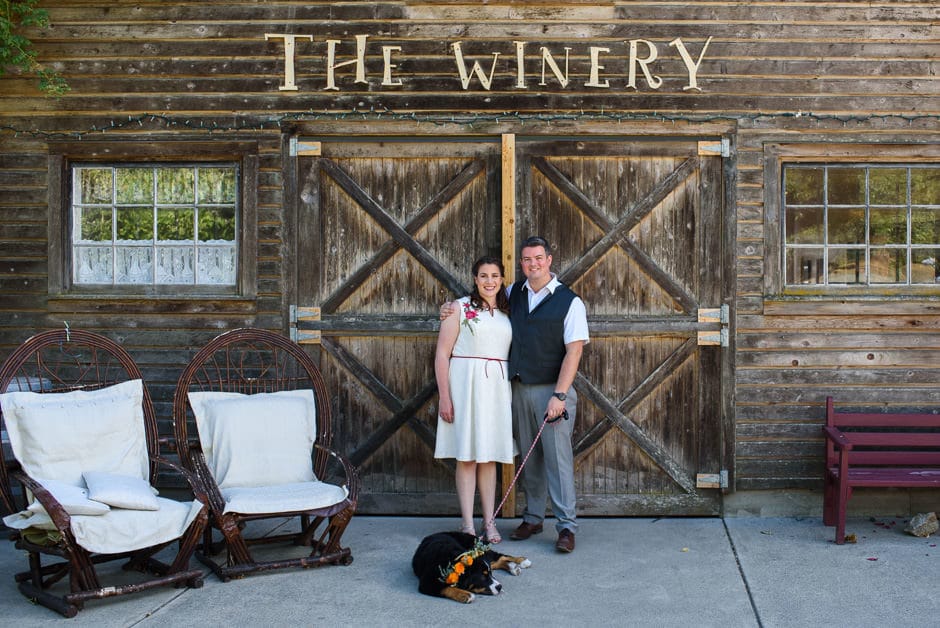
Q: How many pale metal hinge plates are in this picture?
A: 7